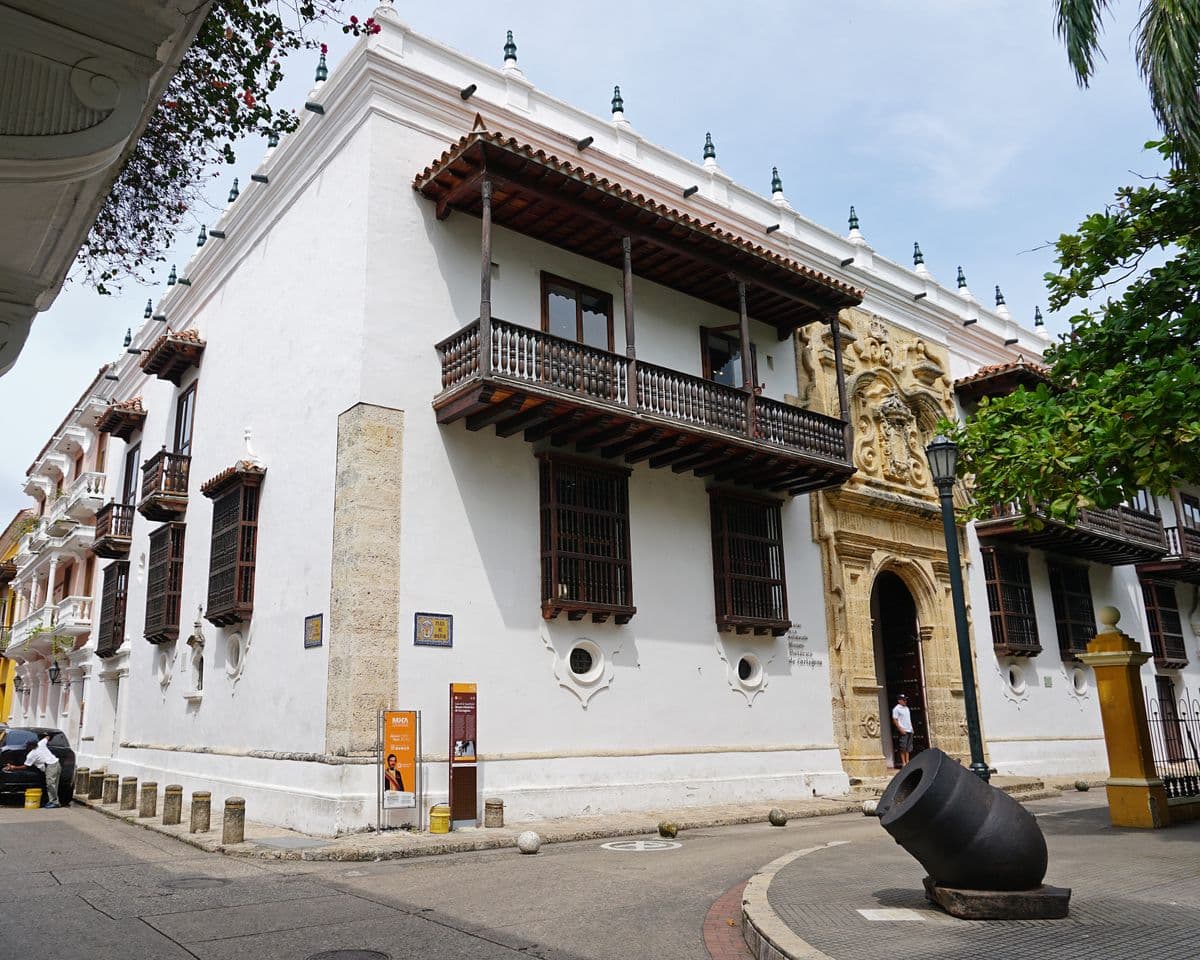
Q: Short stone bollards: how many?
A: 9